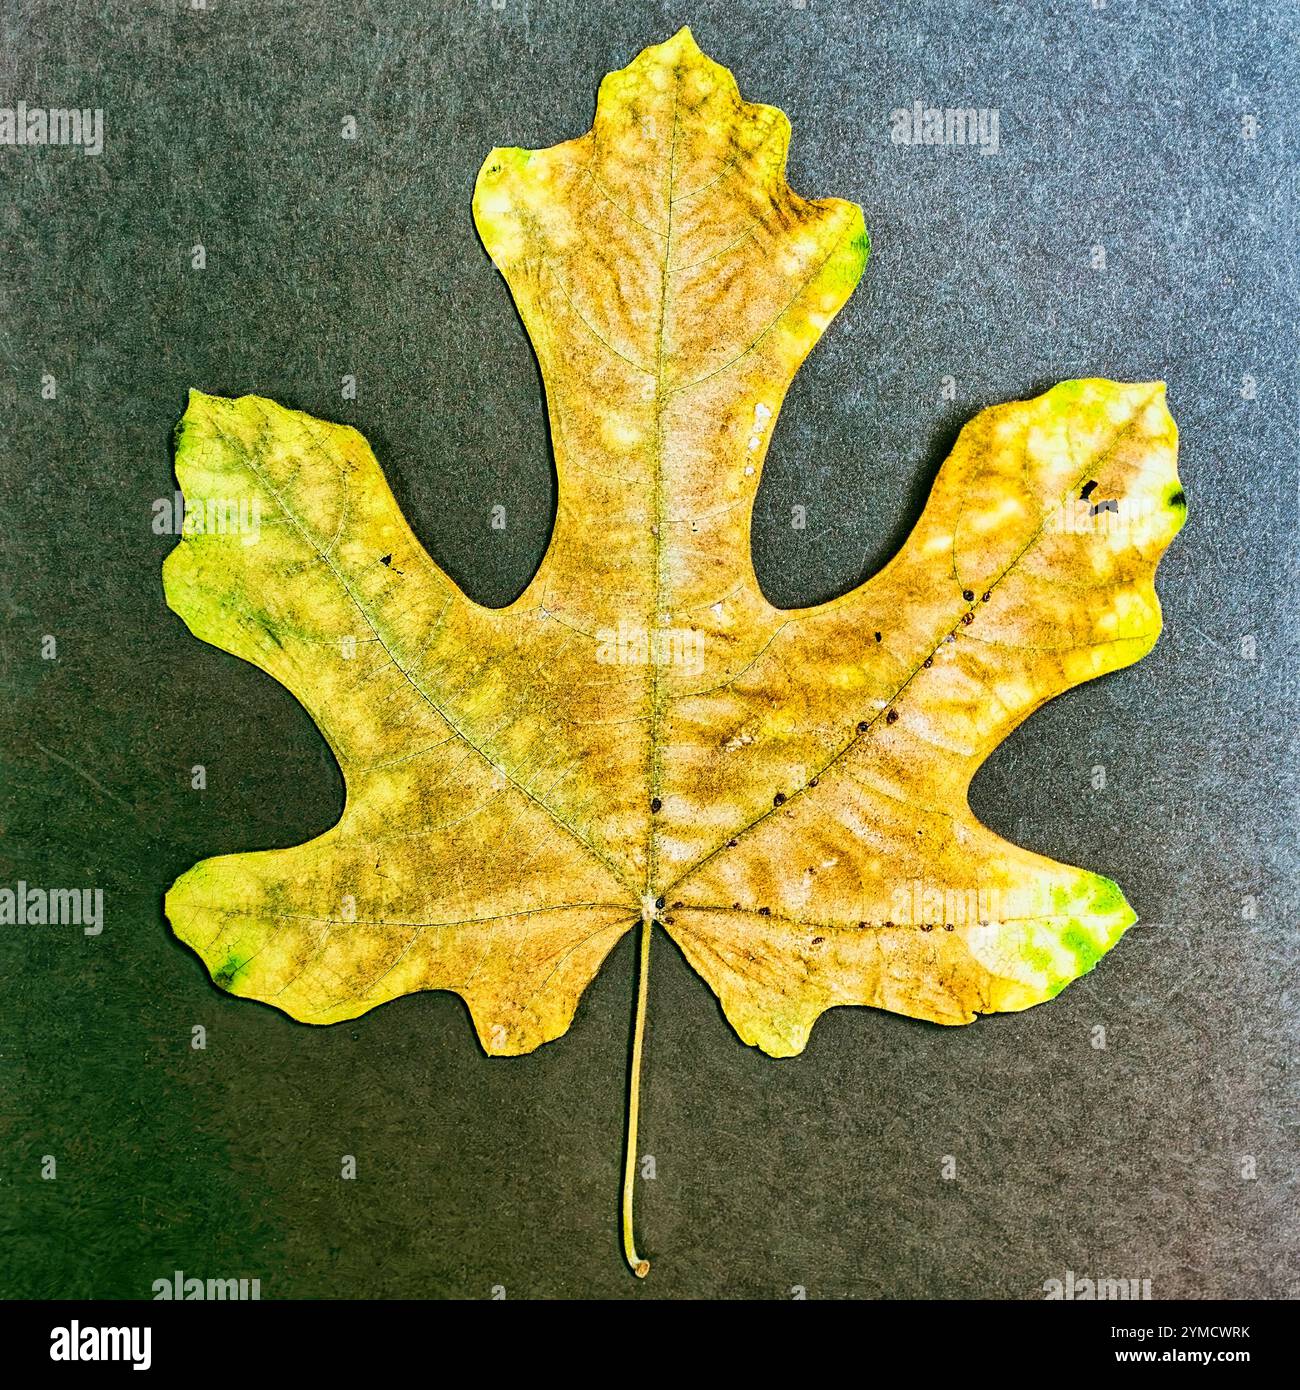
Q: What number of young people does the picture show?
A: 0